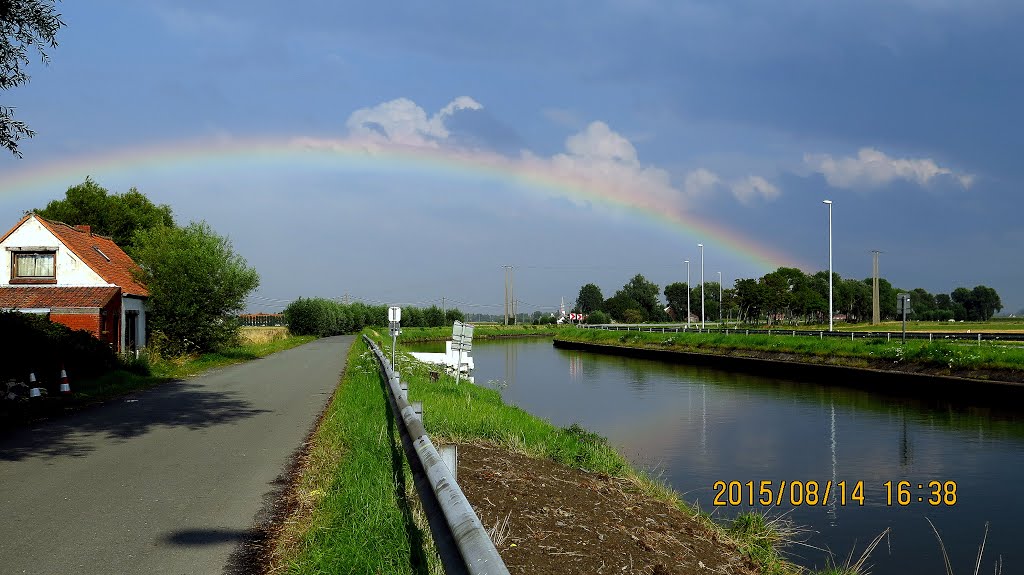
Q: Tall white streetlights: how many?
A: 4